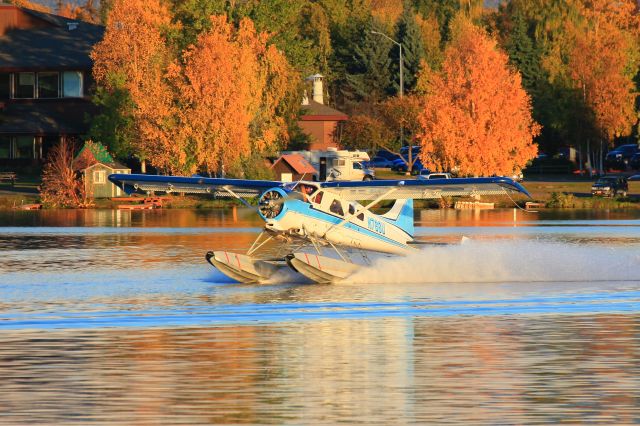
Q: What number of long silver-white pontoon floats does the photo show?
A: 2